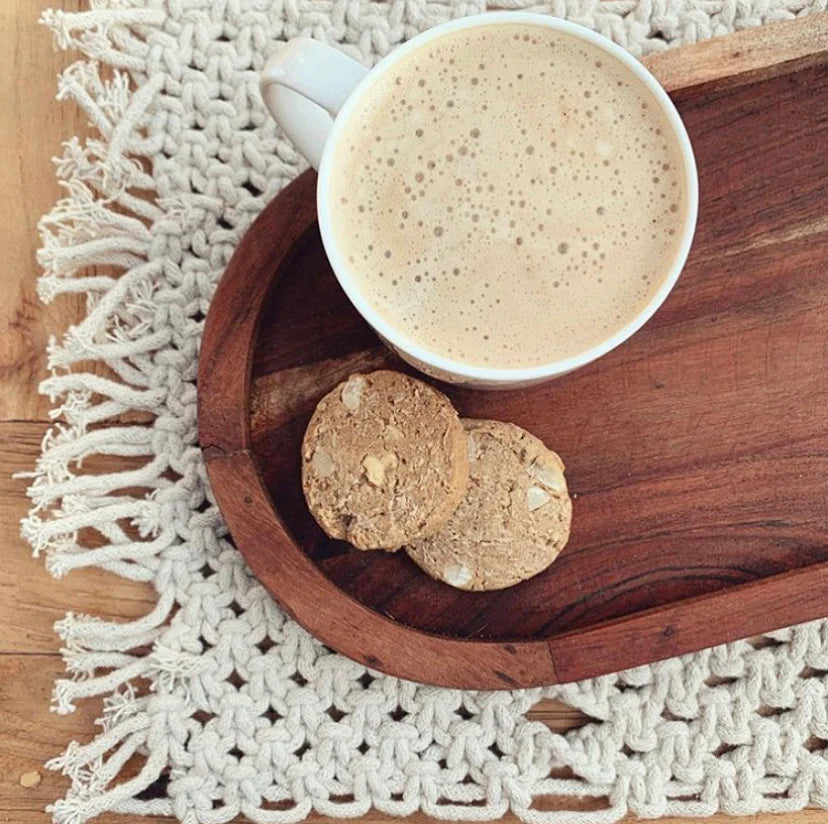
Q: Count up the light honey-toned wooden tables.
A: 1